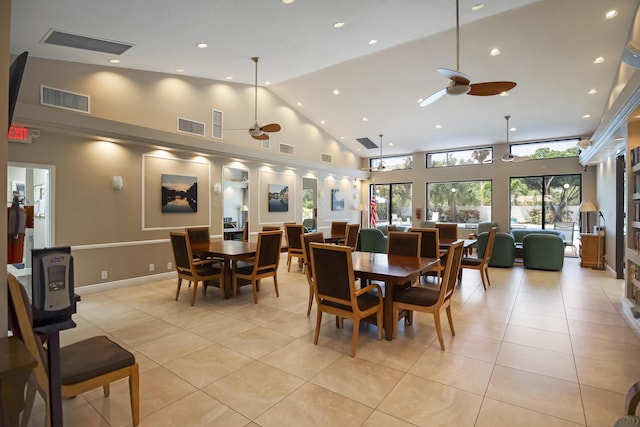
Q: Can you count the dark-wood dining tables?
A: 4